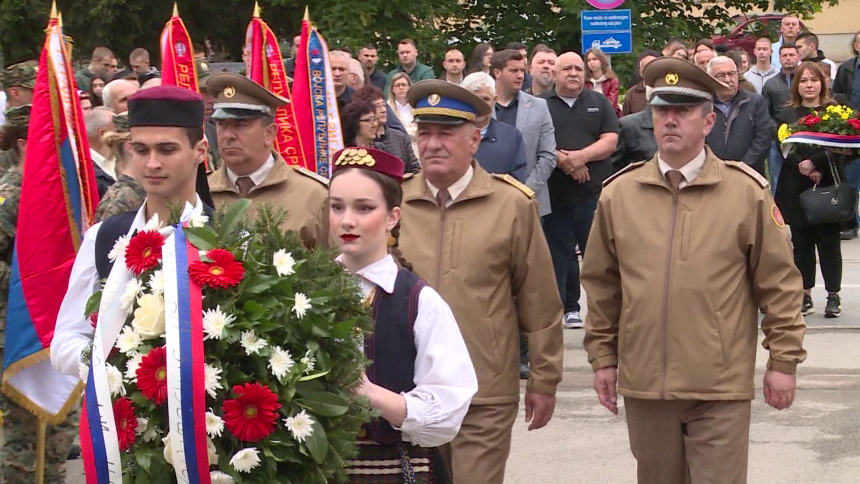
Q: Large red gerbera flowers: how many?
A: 5